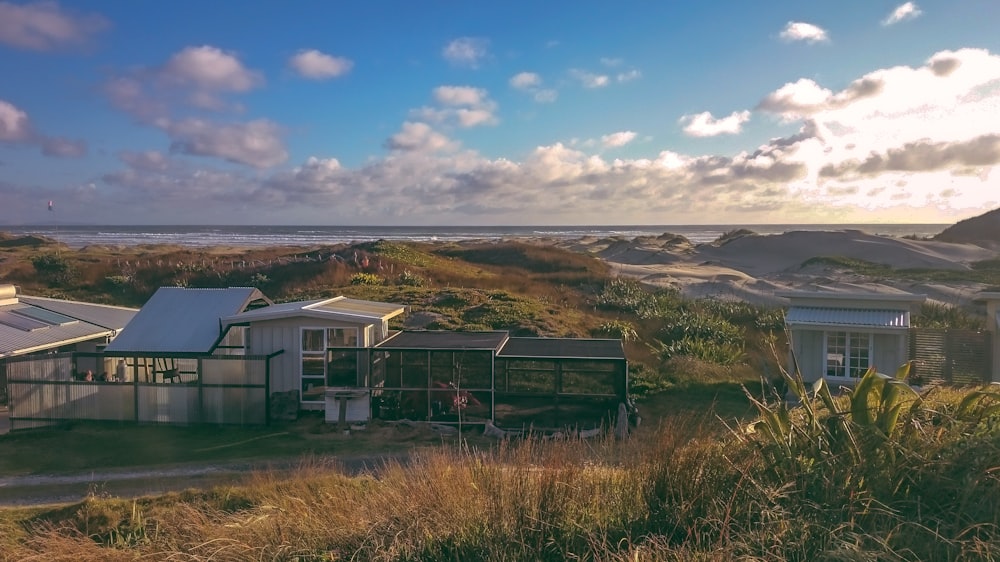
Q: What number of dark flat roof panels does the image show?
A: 2